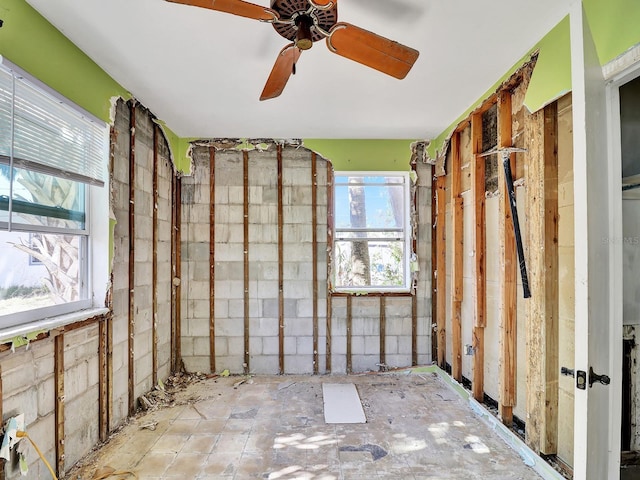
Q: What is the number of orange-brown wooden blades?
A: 4